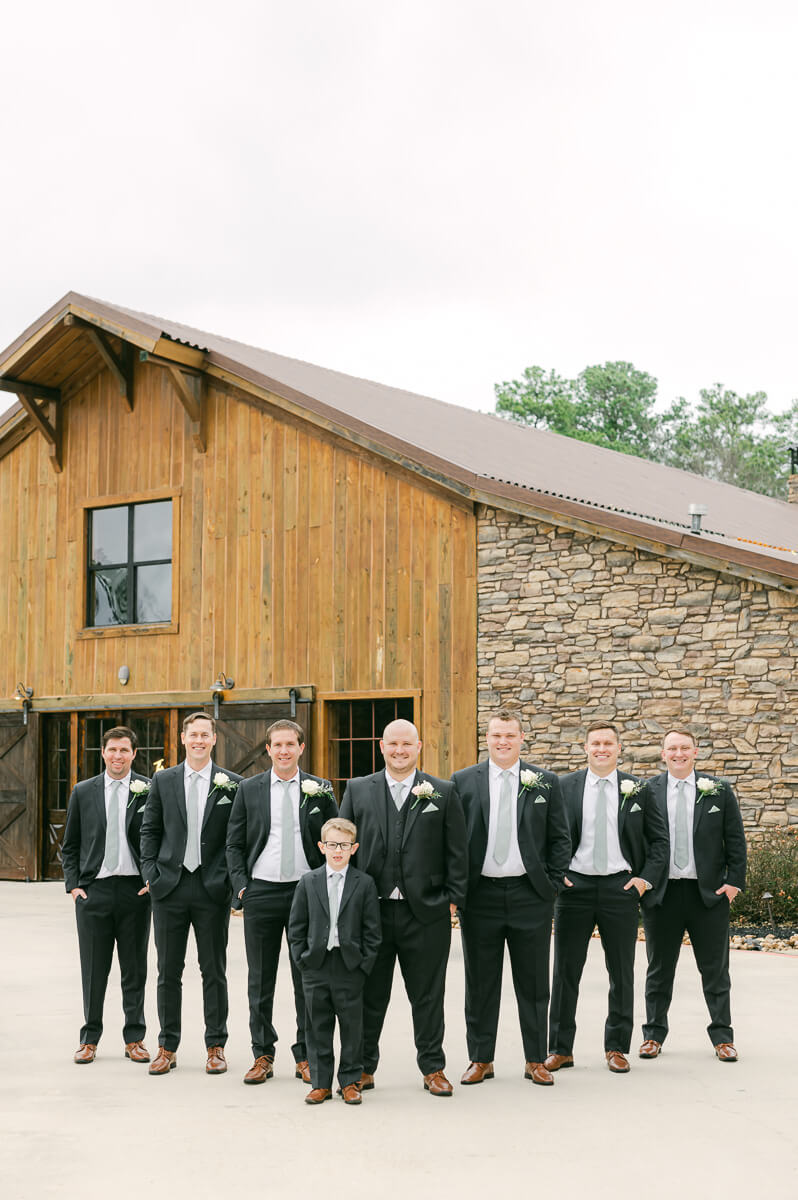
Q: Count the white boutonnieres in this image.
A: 7